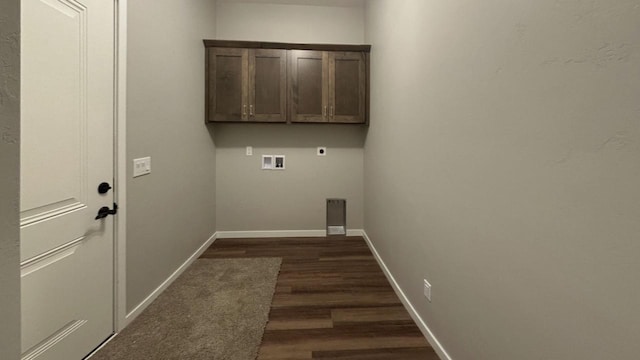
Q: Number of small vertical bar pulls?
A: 4